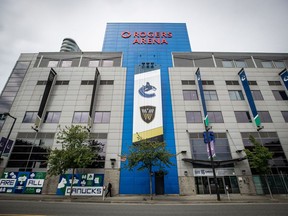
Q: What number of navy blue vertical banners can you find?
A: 3